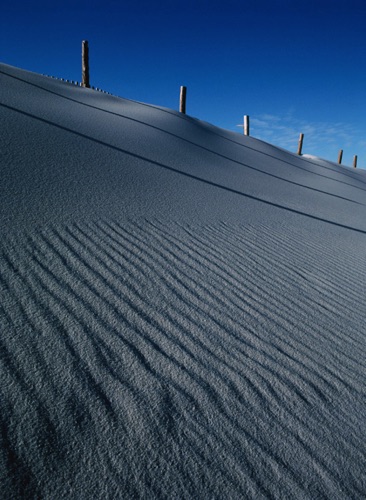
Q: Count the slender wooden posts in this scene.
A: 6